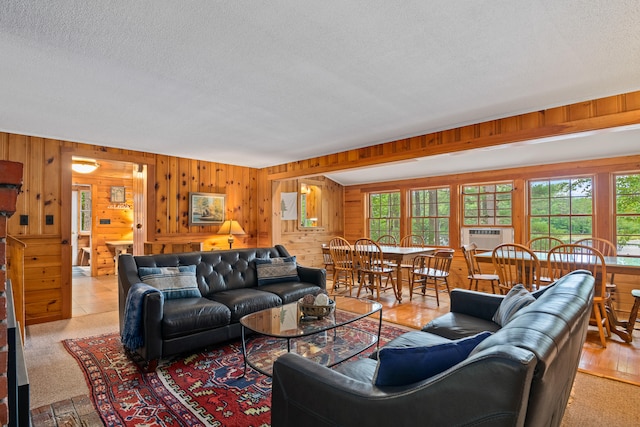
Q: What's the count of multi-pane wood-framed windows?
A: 5